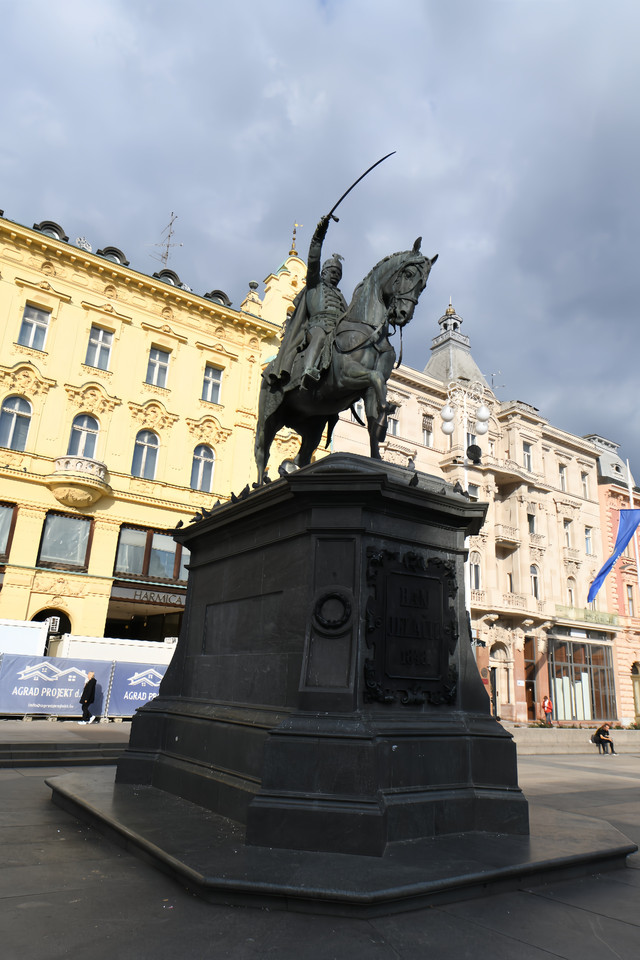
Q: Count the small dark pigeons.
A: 14